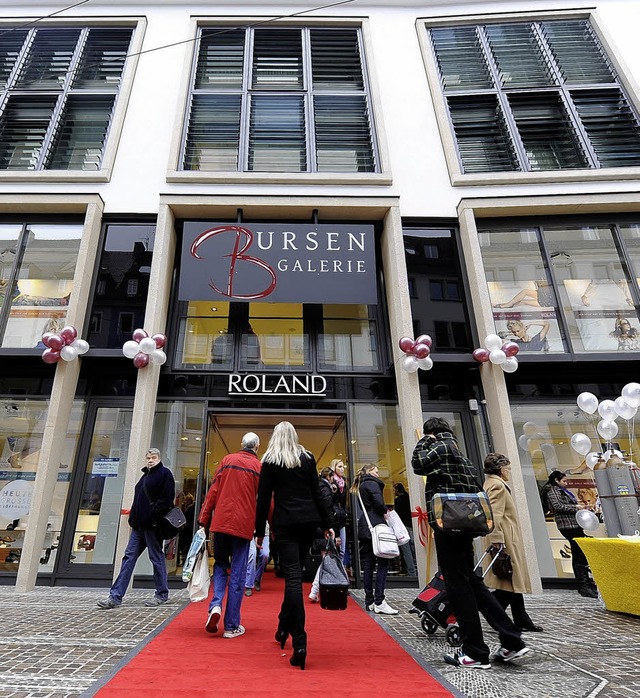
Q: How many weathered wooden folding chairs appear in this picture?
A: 0